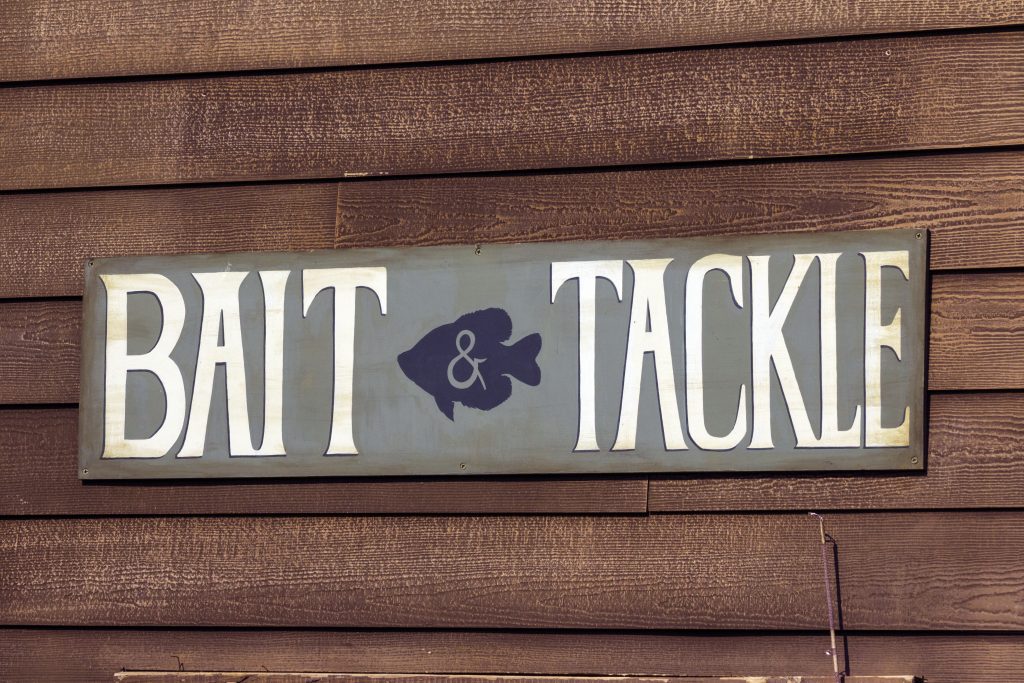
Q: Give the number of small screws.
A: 6